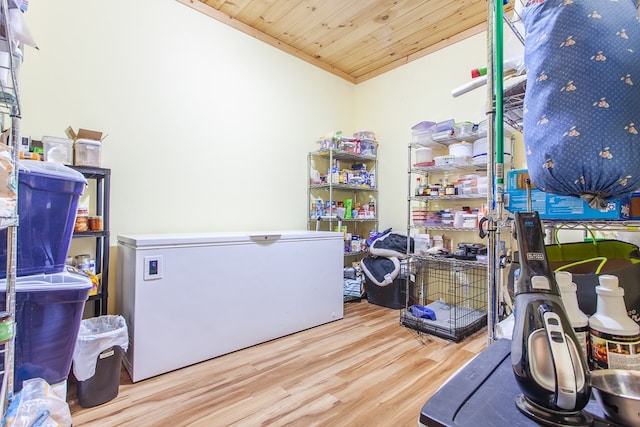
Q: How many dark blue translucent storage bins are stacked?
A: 2